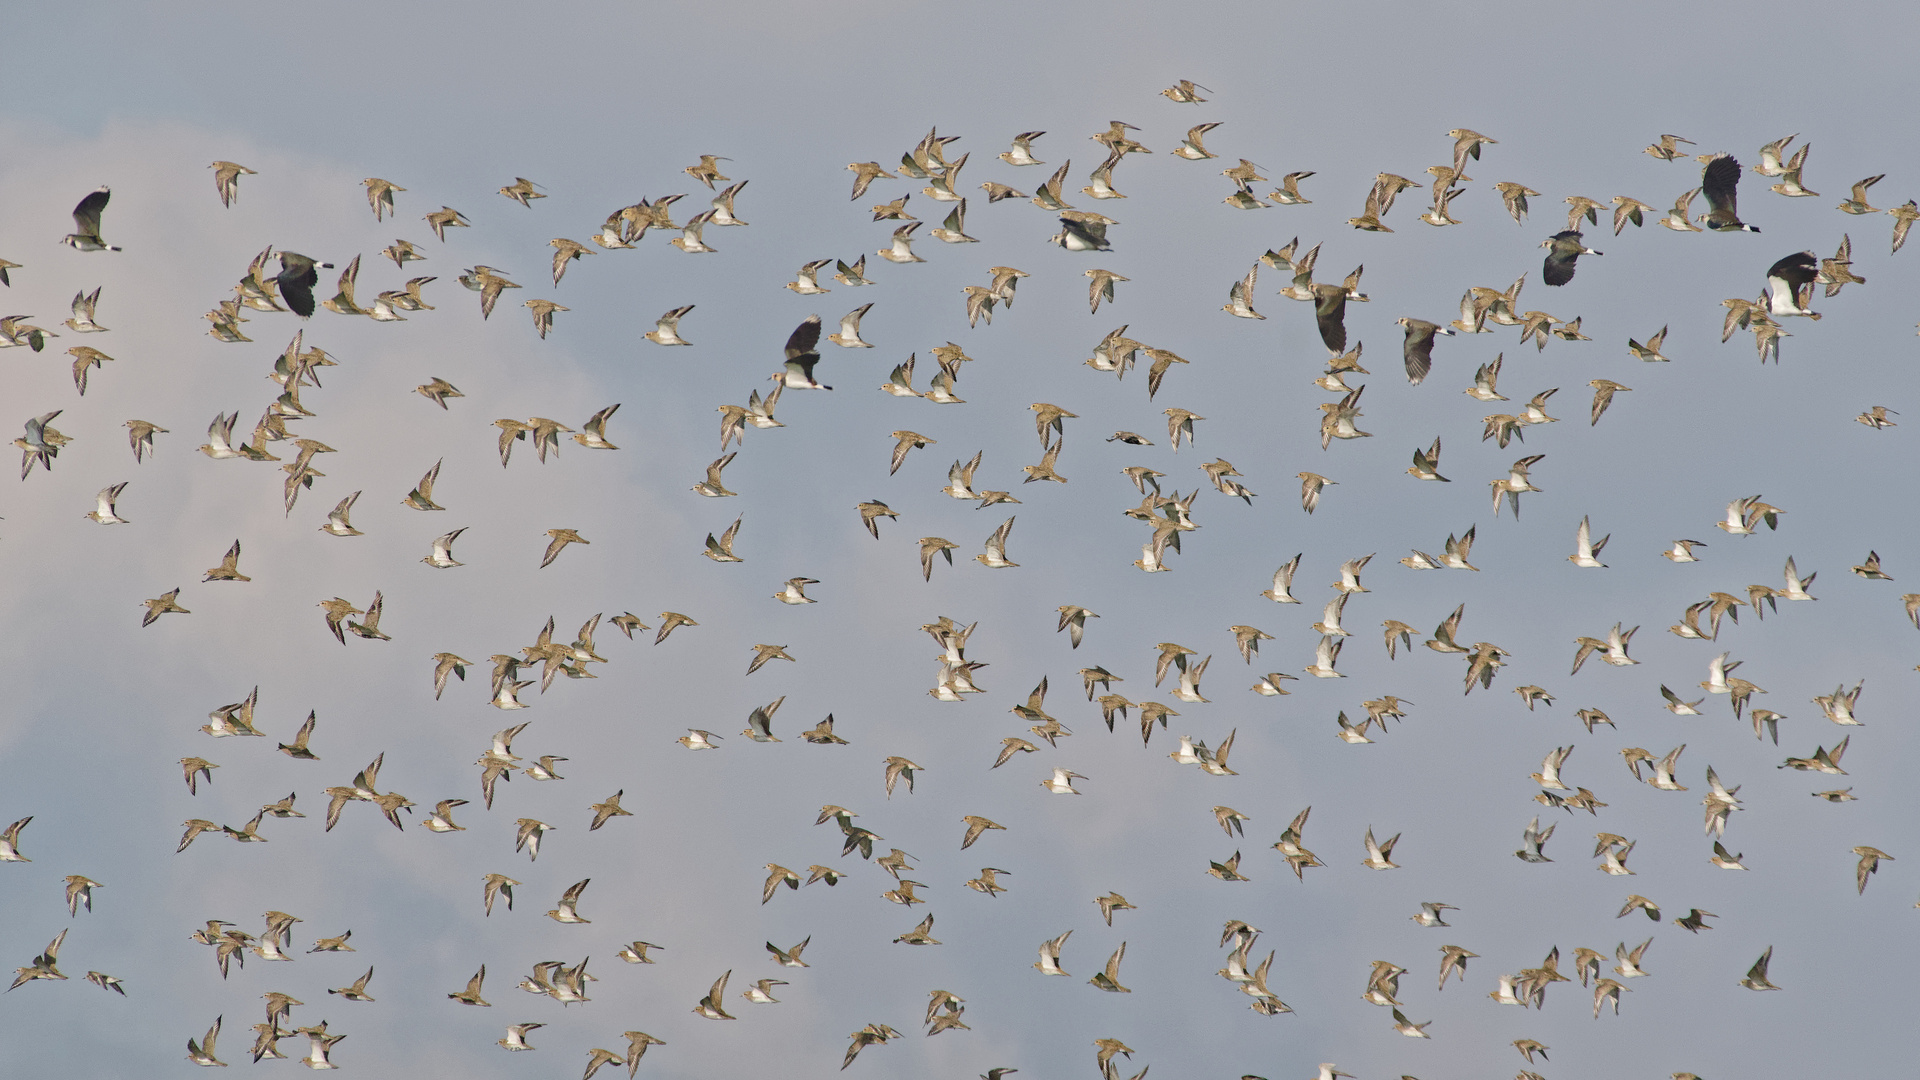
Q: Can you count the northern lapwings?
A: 9